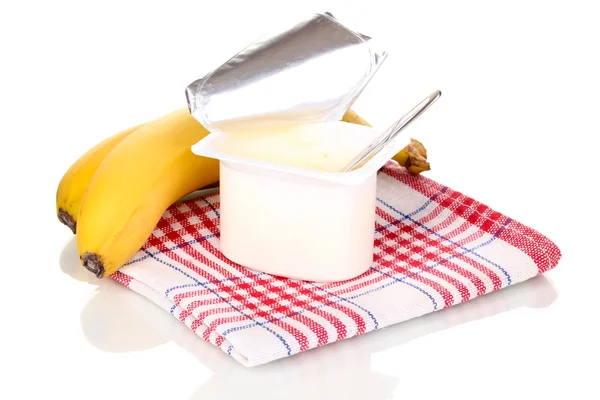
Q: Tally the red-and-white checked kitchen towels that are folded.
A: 1